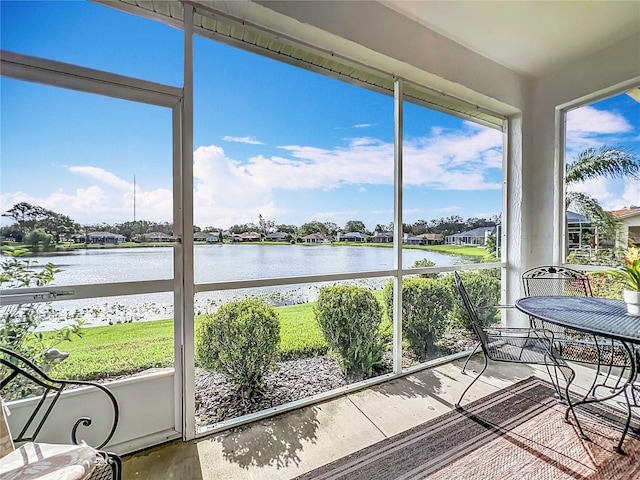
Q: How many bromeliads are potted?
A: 1